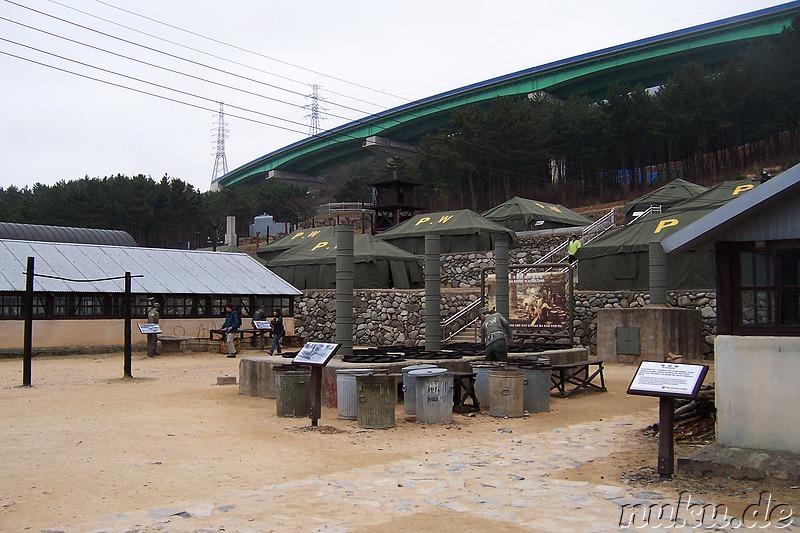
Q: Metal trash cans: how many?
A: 8